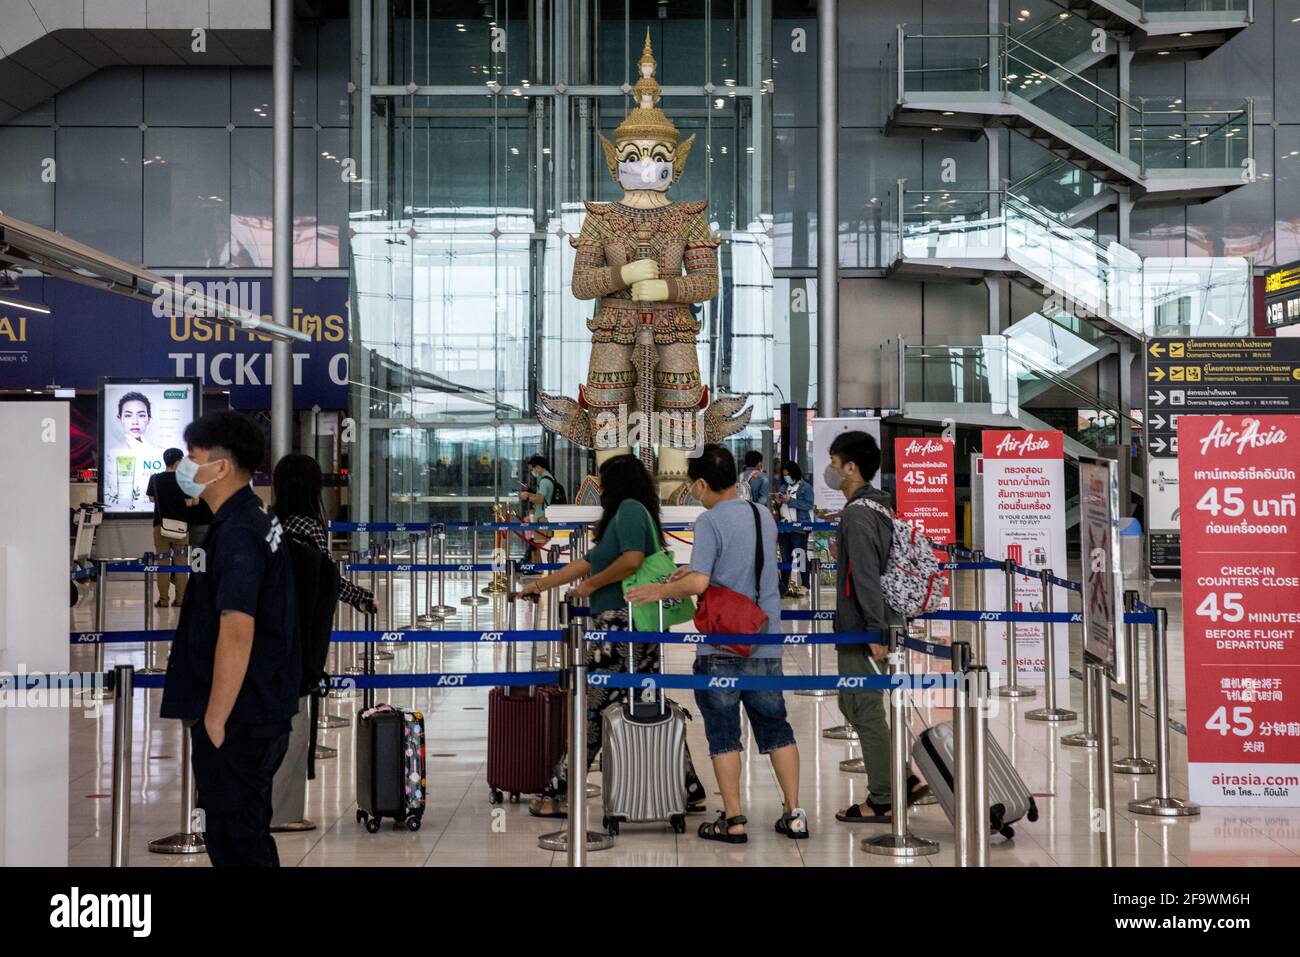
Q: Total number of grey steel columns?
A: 2